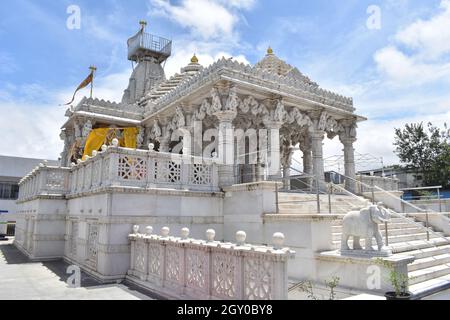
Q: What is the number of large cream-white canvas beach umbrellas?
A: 0